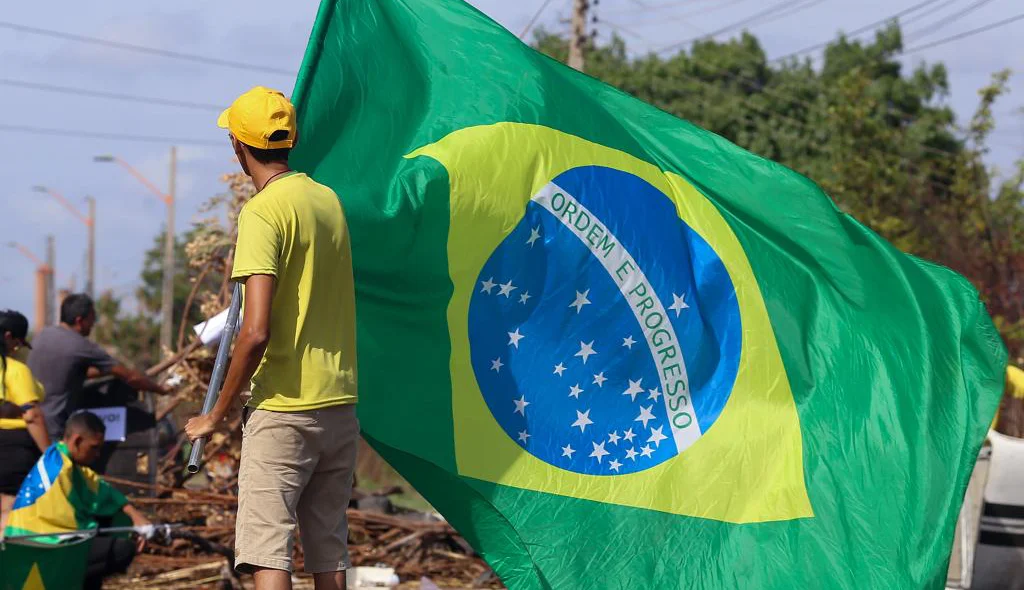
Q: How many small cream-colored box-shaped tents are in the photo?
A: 0